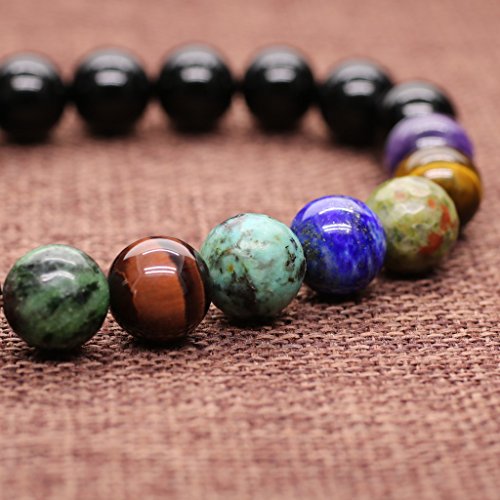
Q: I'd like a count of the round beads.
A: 13